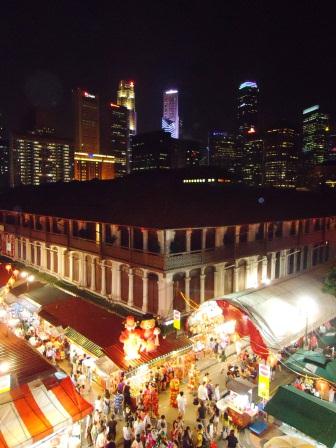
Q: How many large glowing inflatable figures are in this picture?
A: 2